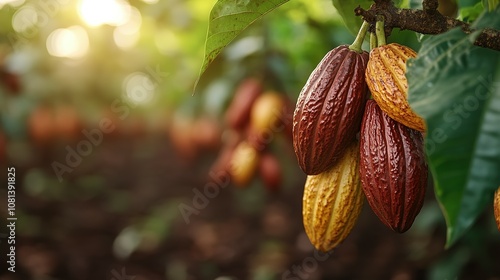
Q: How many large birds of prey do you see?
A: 0